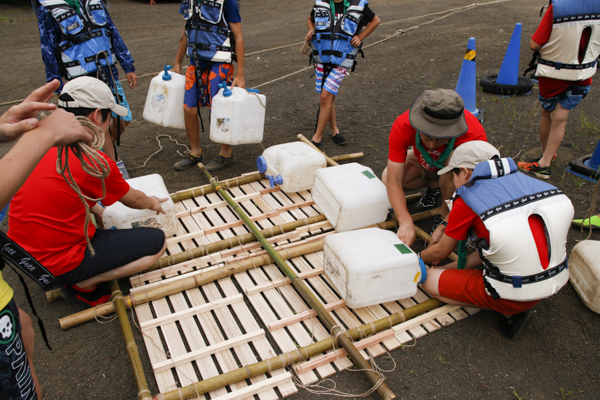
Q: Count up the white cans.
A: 7